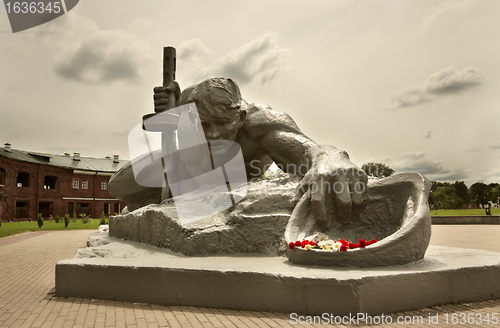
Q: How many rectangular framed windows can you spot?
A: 3